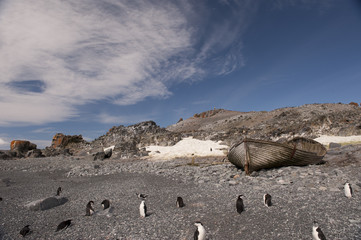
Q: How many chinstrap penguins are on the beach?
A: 13